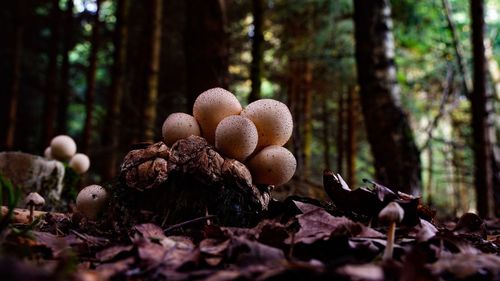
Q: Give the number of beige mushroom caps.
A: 11